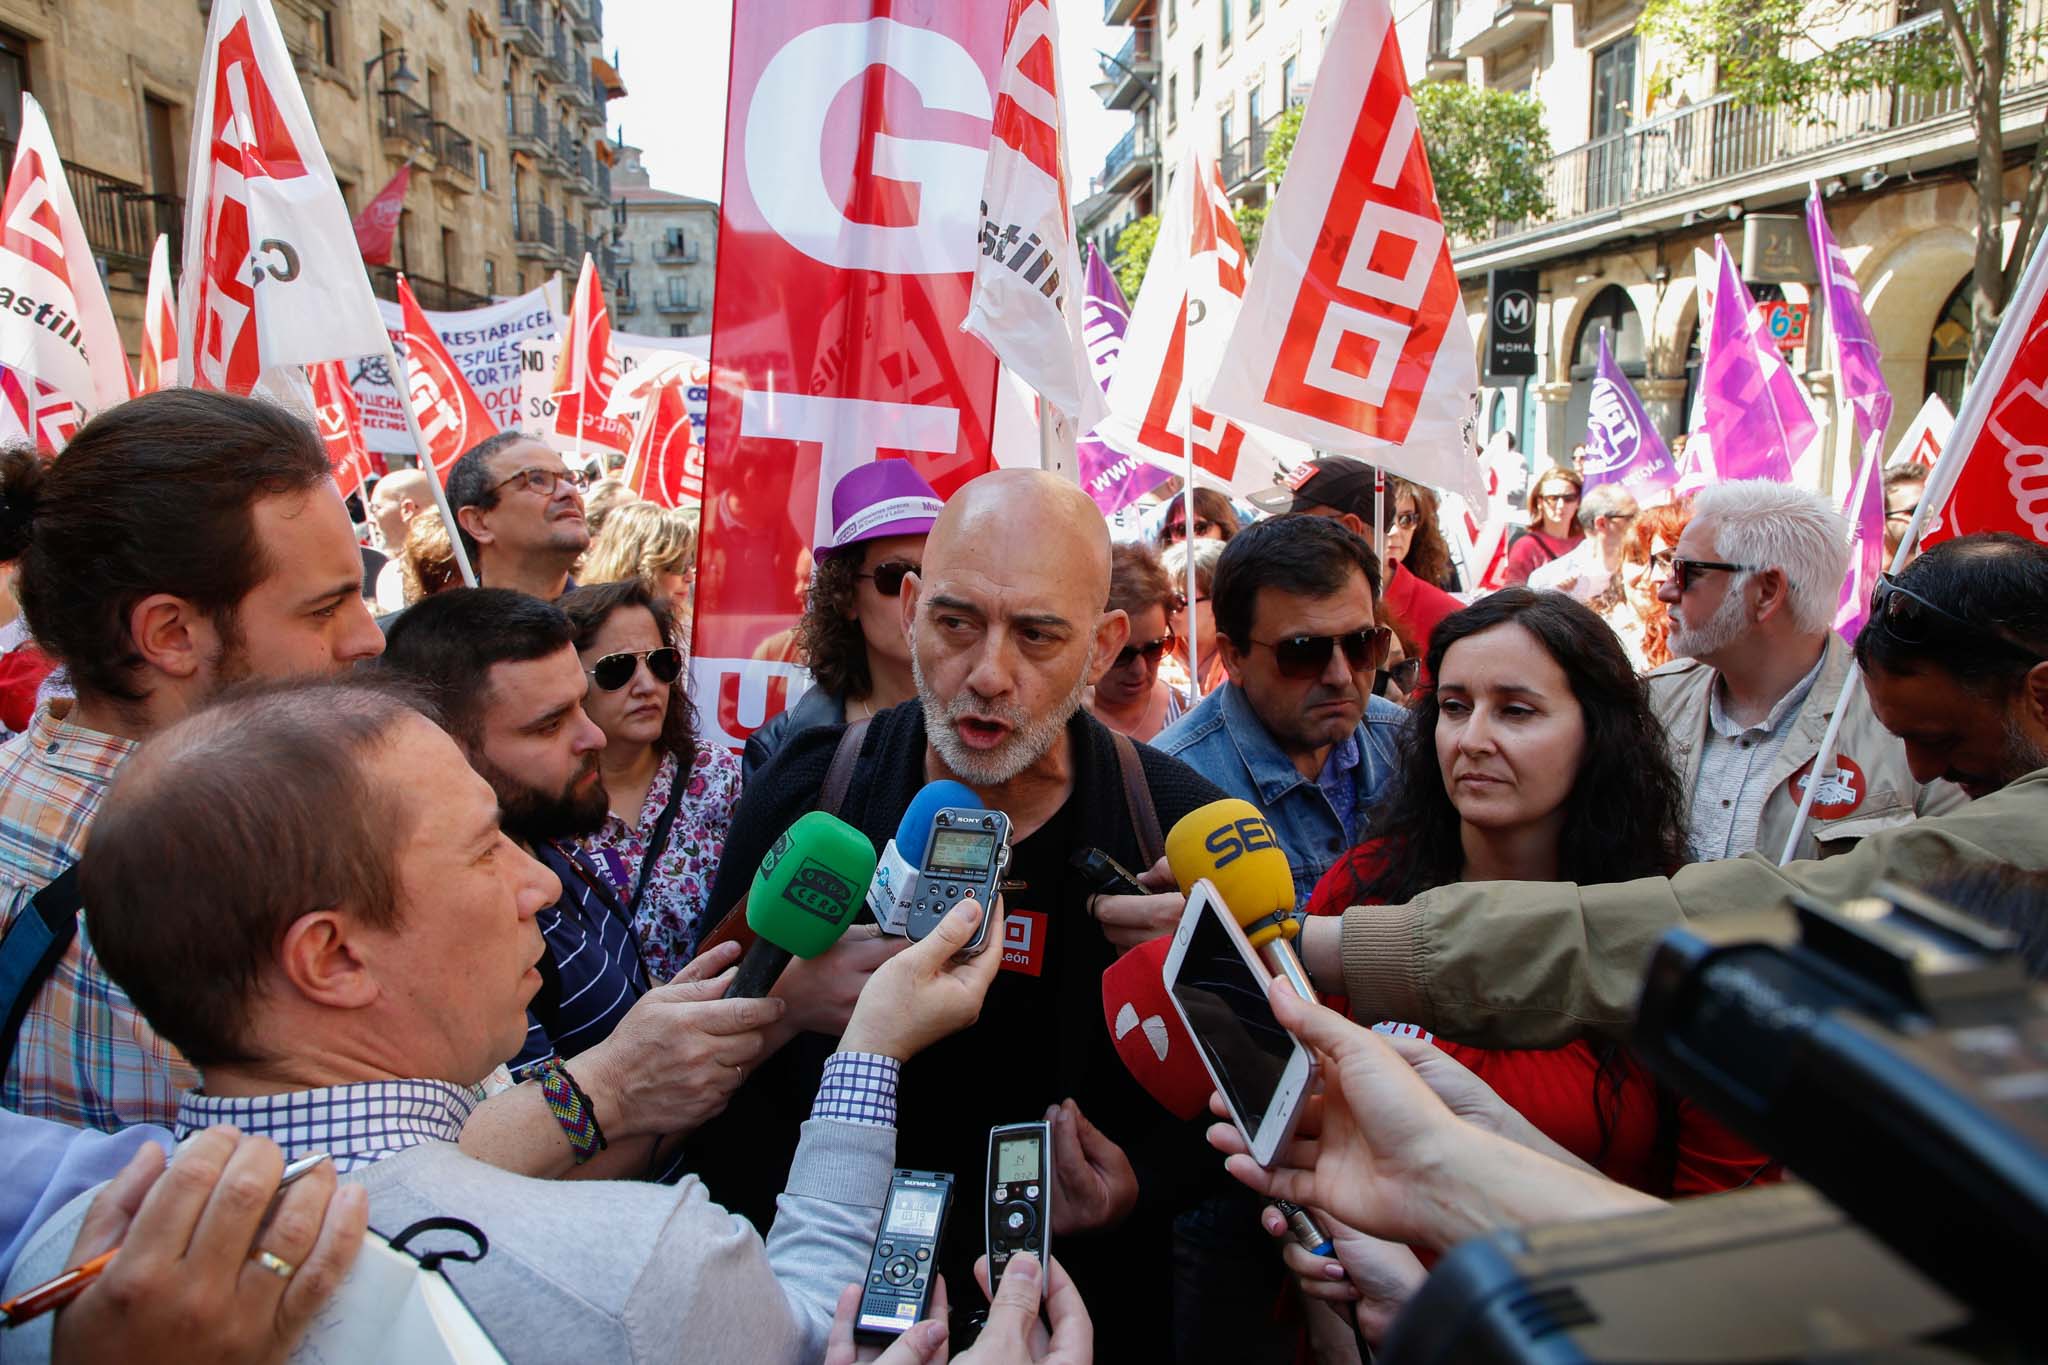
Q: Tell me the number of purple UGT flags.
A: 2